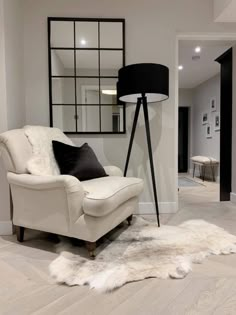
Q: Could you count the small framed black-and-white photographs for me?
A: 4